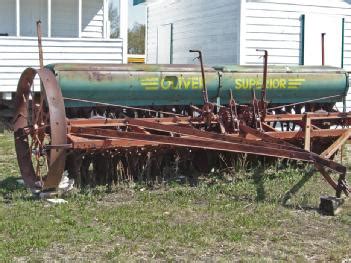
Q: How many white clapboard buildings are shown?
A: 2